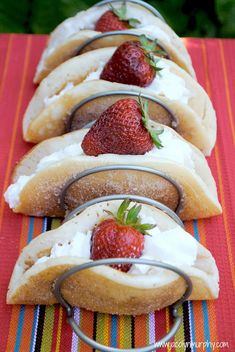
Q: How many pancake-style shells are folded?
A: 4